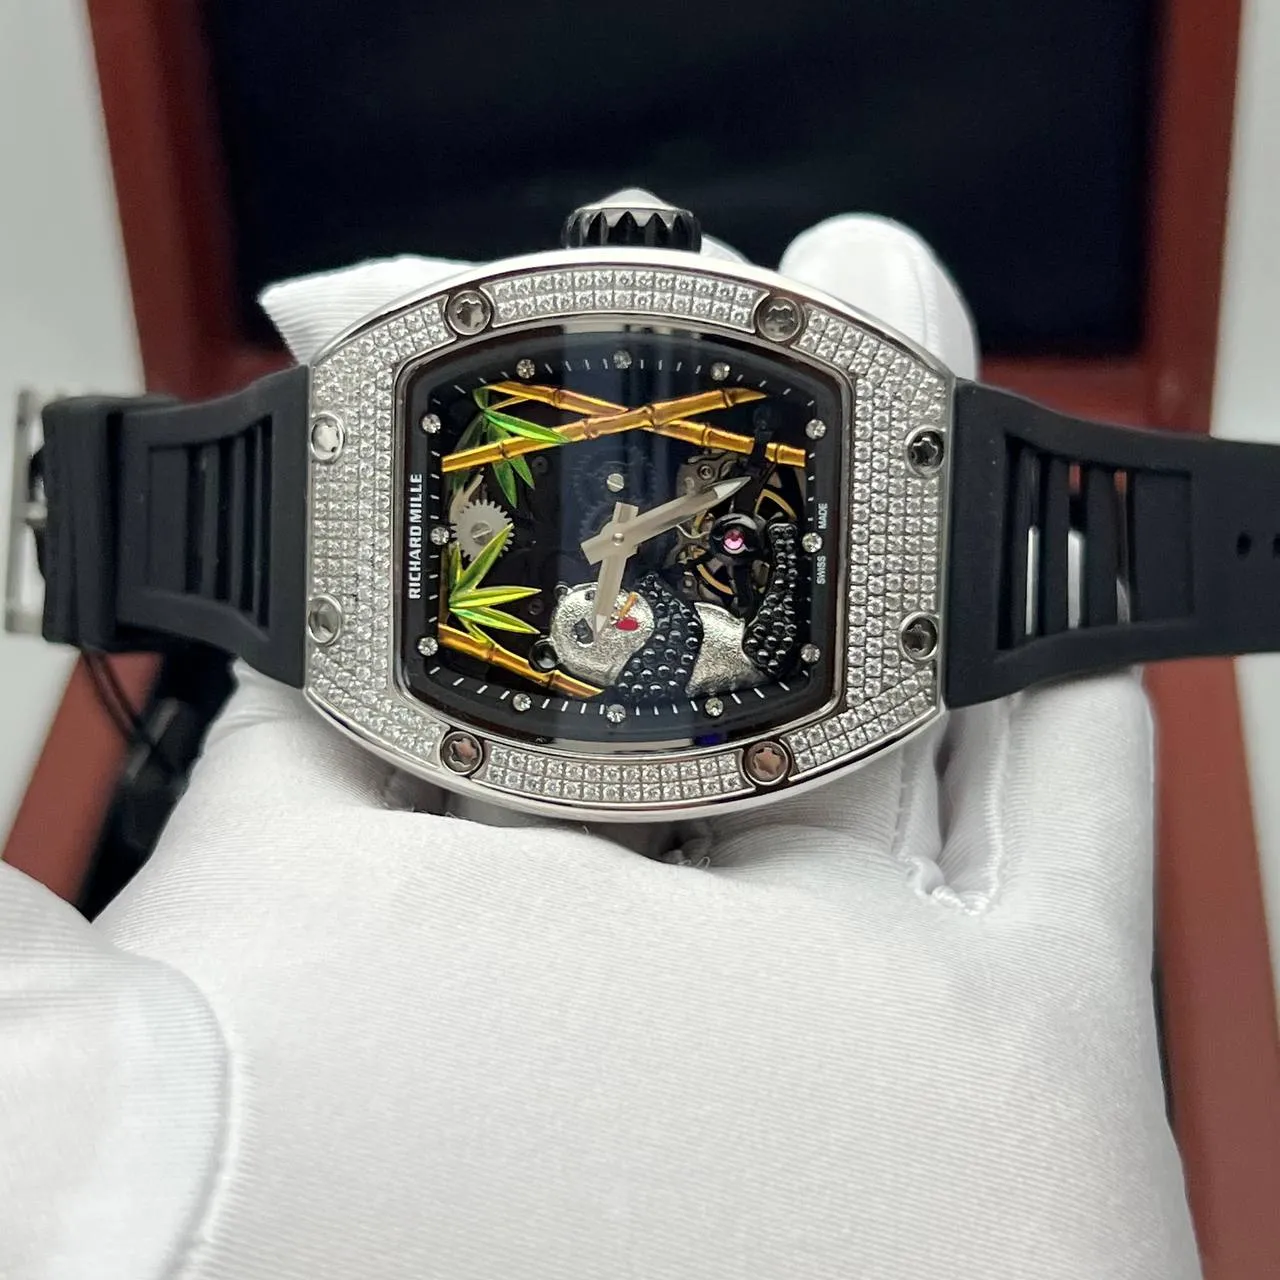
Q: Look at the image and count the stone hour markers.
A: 12